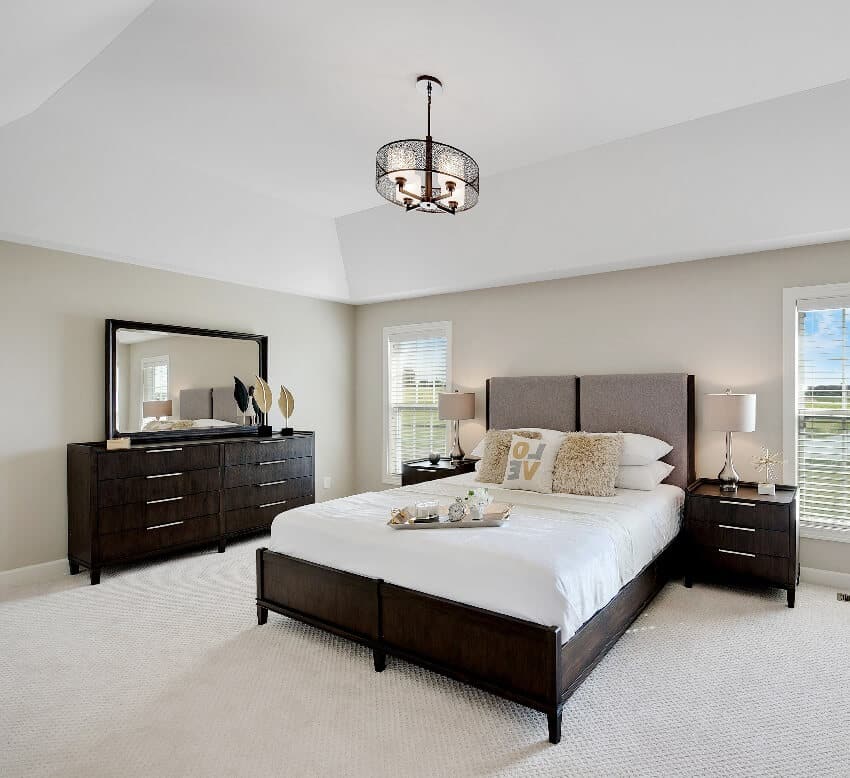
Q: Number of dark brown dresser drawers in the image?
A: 8